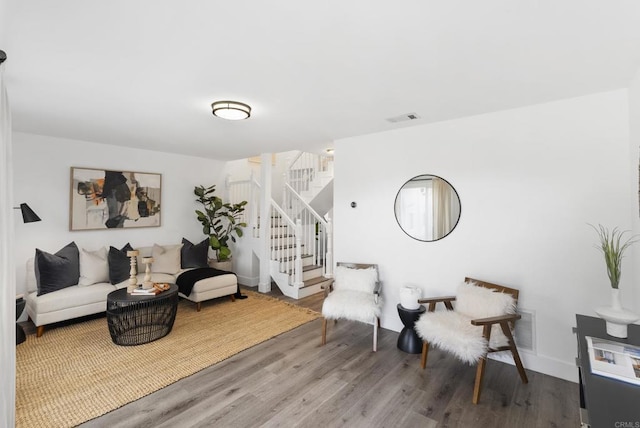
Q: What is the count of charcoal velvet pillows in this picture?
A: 3